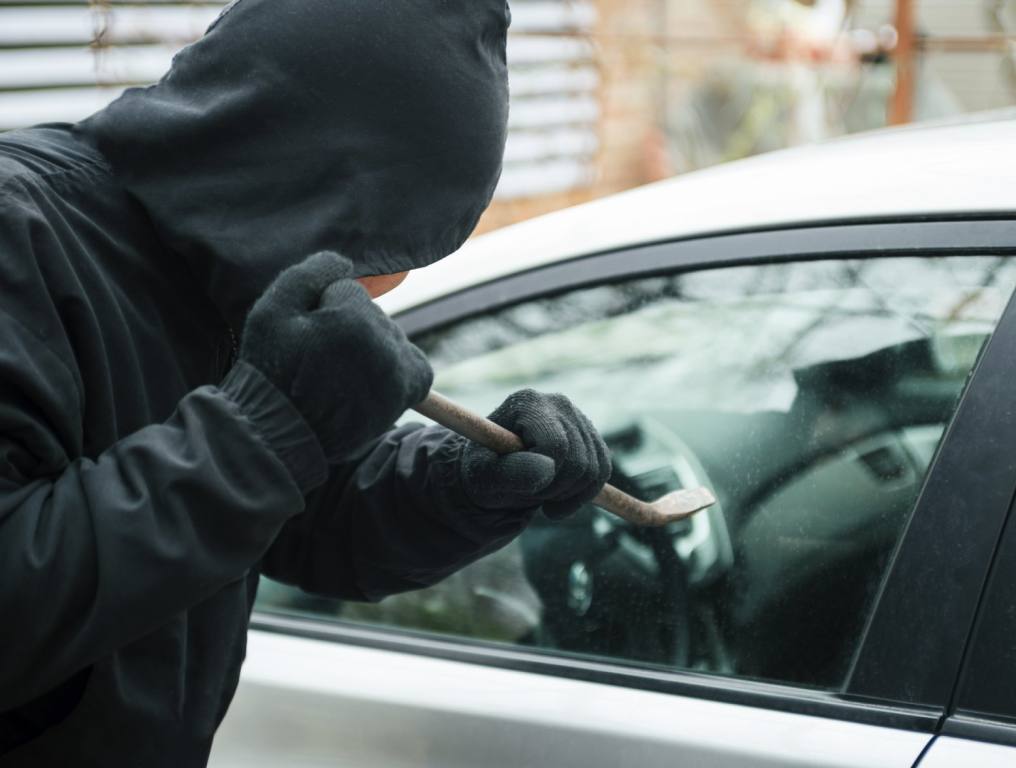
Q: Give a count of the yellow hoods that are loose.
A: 0